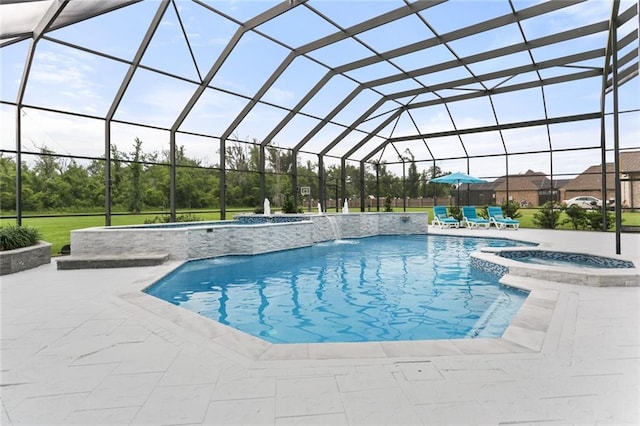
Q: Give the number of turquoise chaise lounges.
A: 3